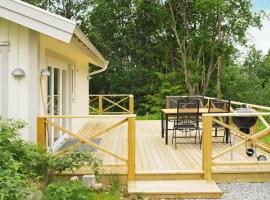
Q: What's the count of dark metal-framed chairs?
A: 2